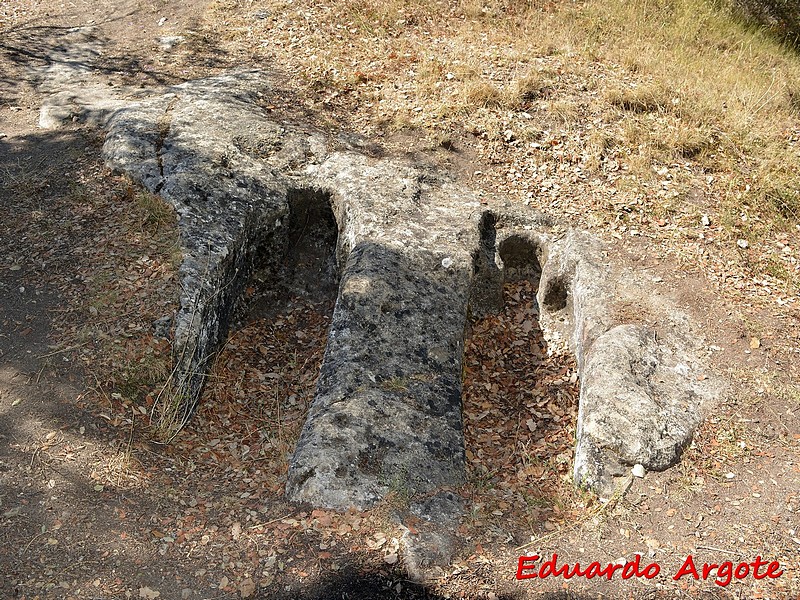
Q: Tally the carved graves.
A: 2